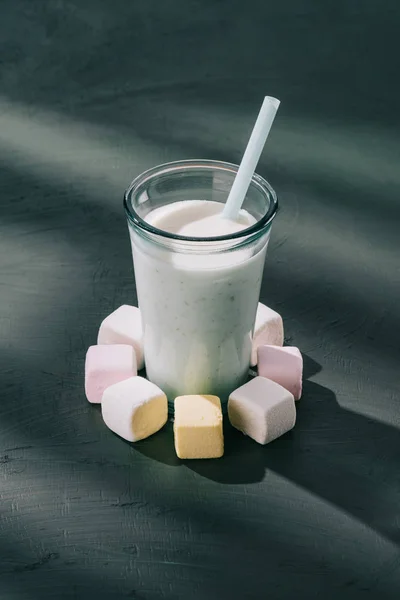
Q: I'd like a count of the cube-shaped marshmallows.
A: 7